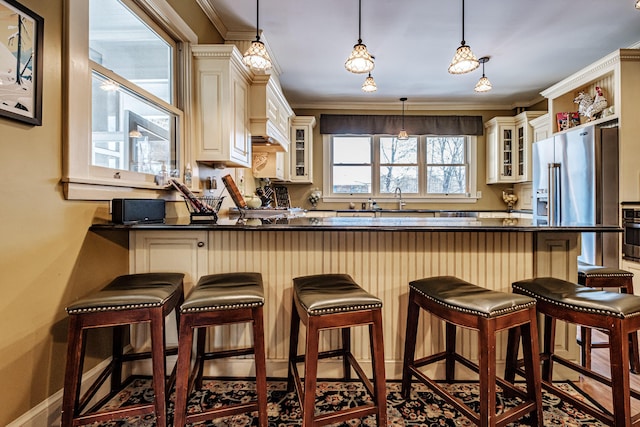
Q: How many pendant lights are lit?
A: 6